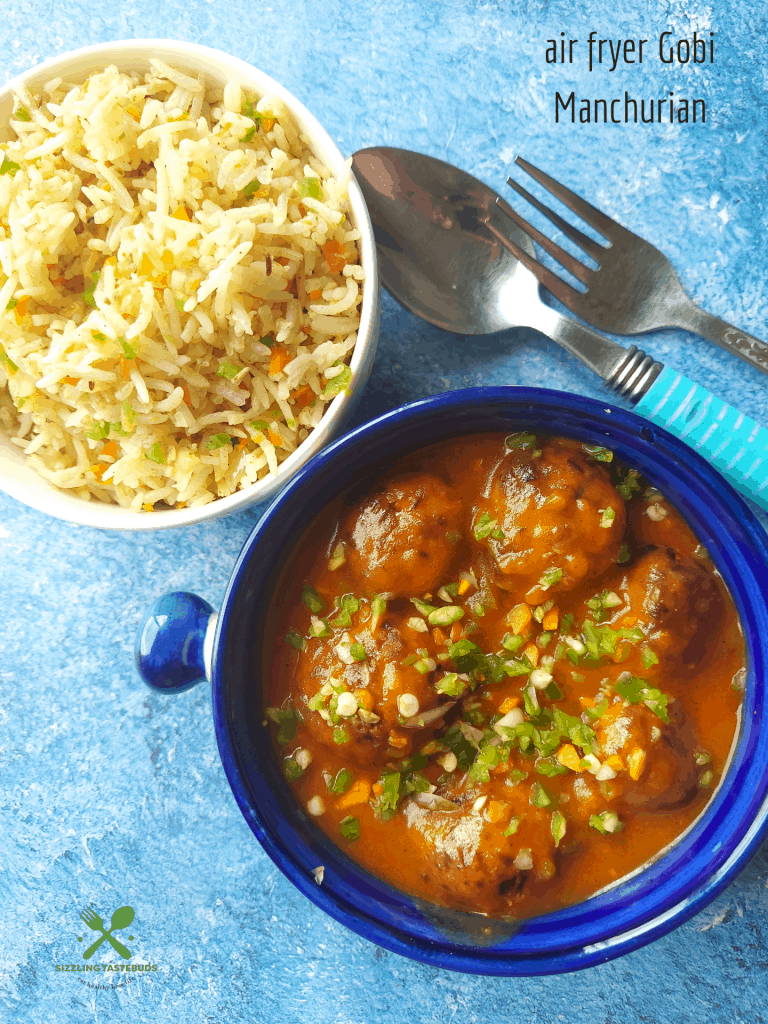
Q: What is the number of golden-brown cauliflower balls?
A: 6